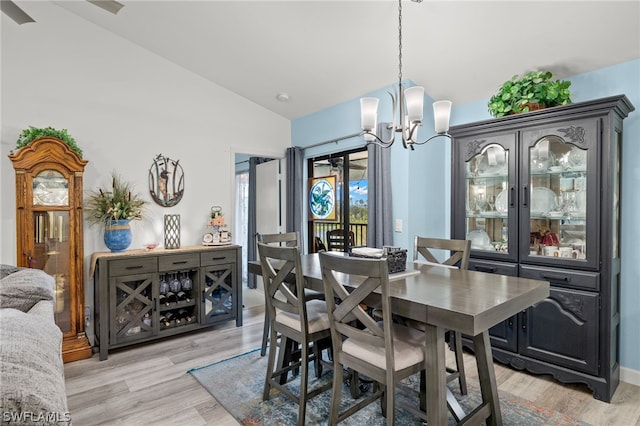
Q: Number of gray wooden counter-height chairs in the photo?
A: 4